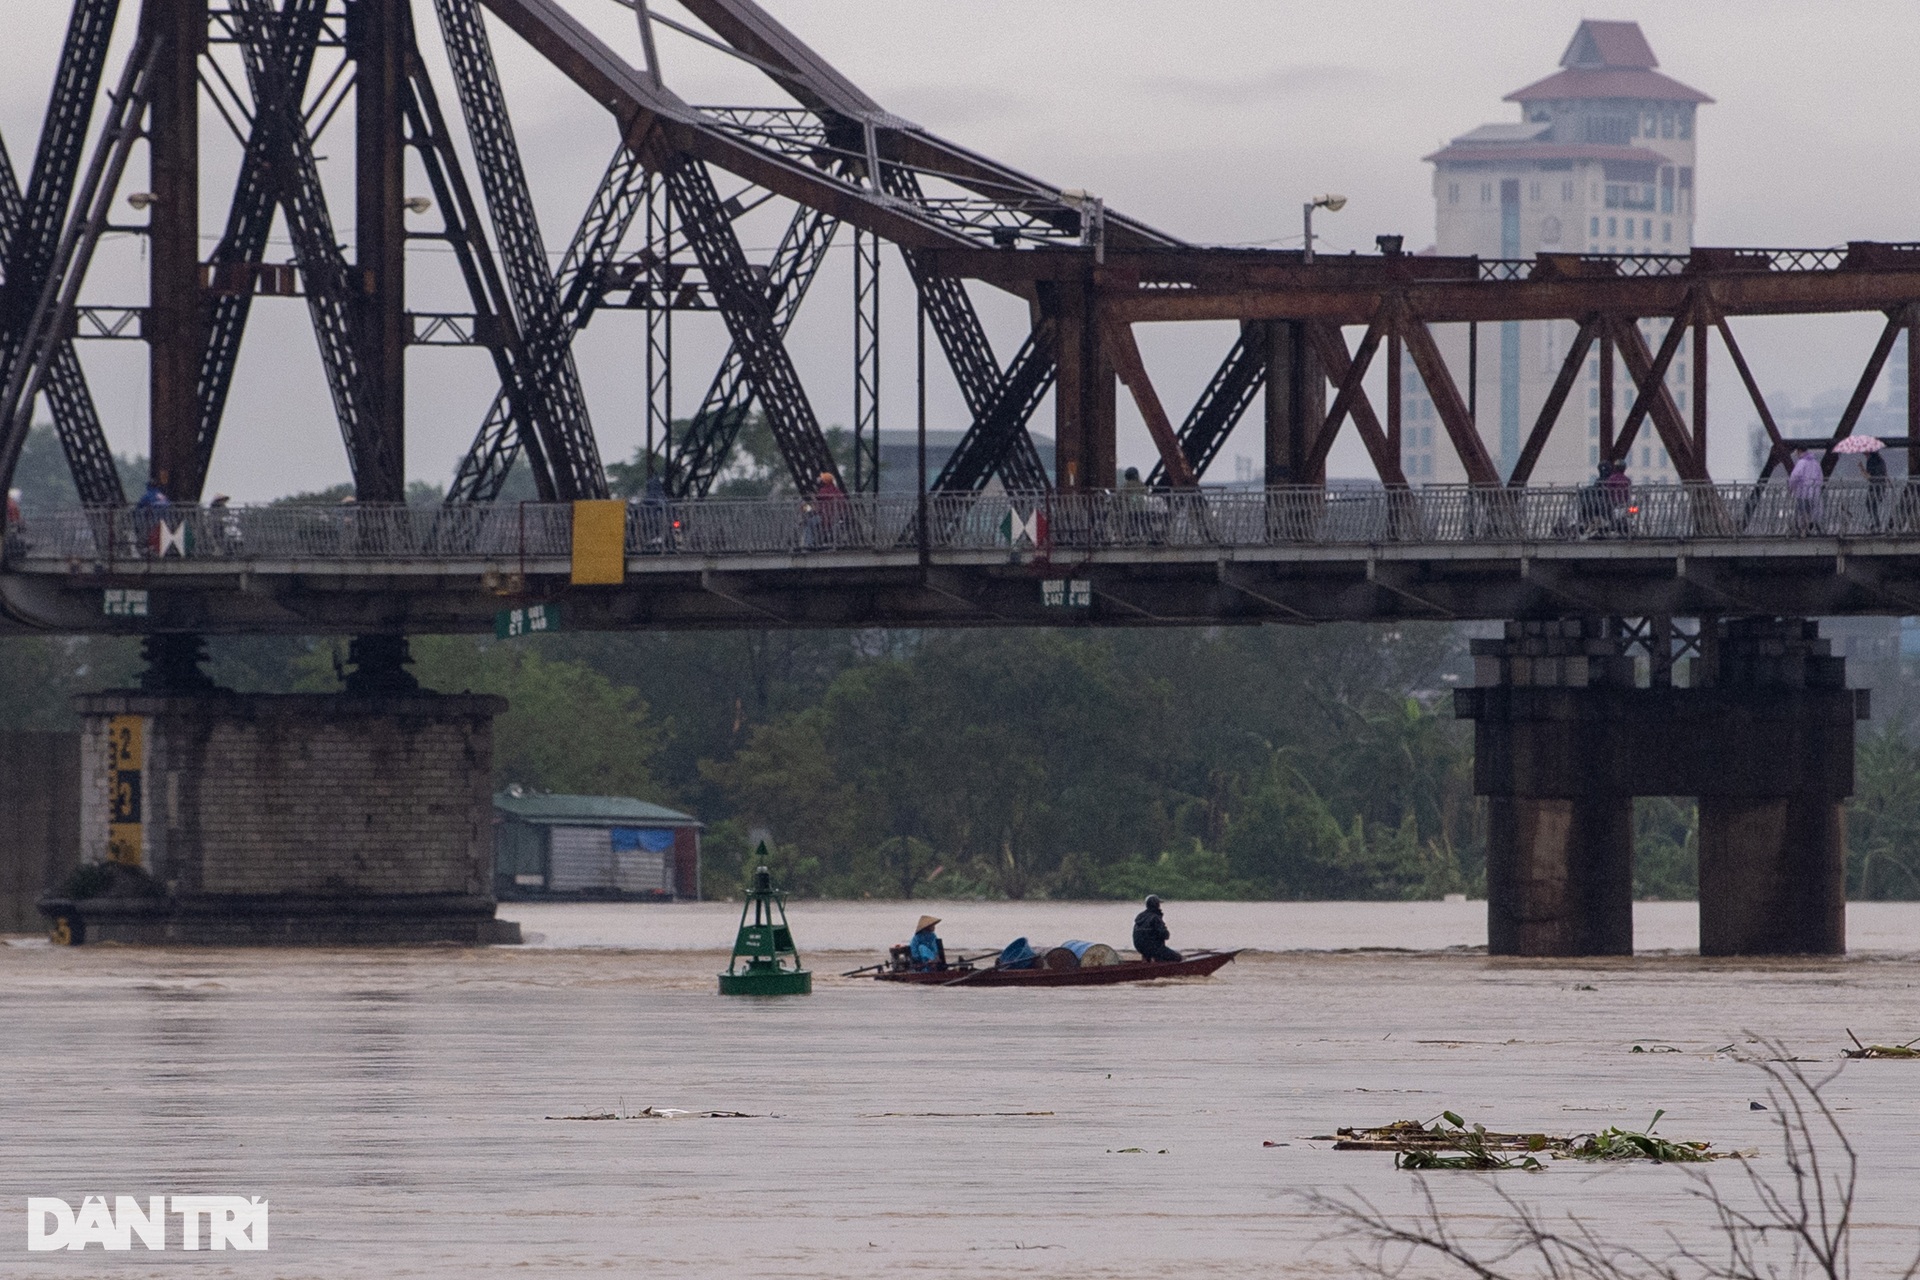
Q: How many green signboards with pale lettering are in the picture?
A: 3